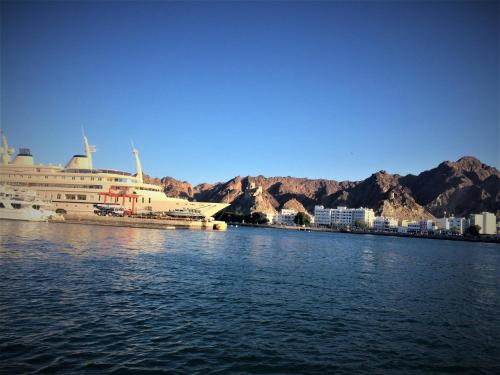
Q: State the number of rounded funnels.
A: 2